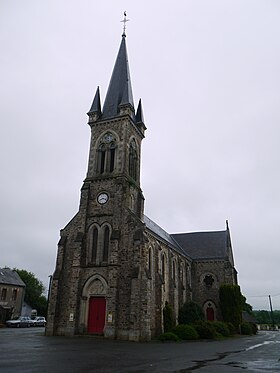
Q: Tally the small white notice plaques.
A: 2